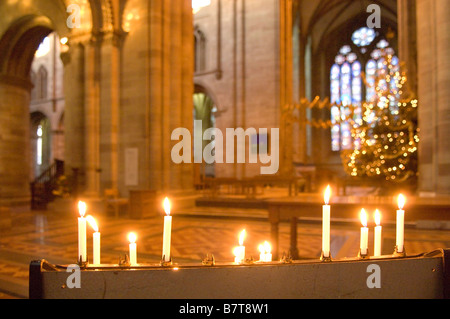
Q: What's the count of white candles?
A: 12